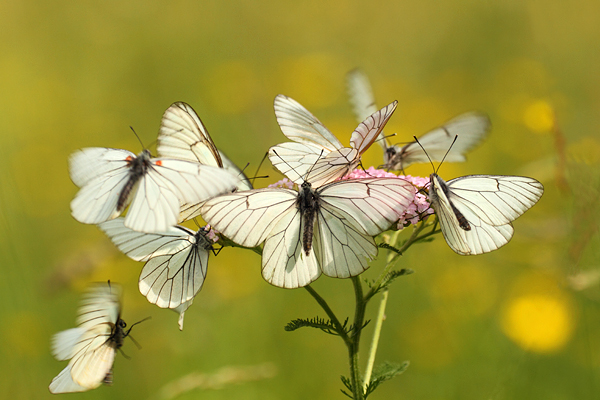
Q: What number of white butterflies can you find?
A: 8